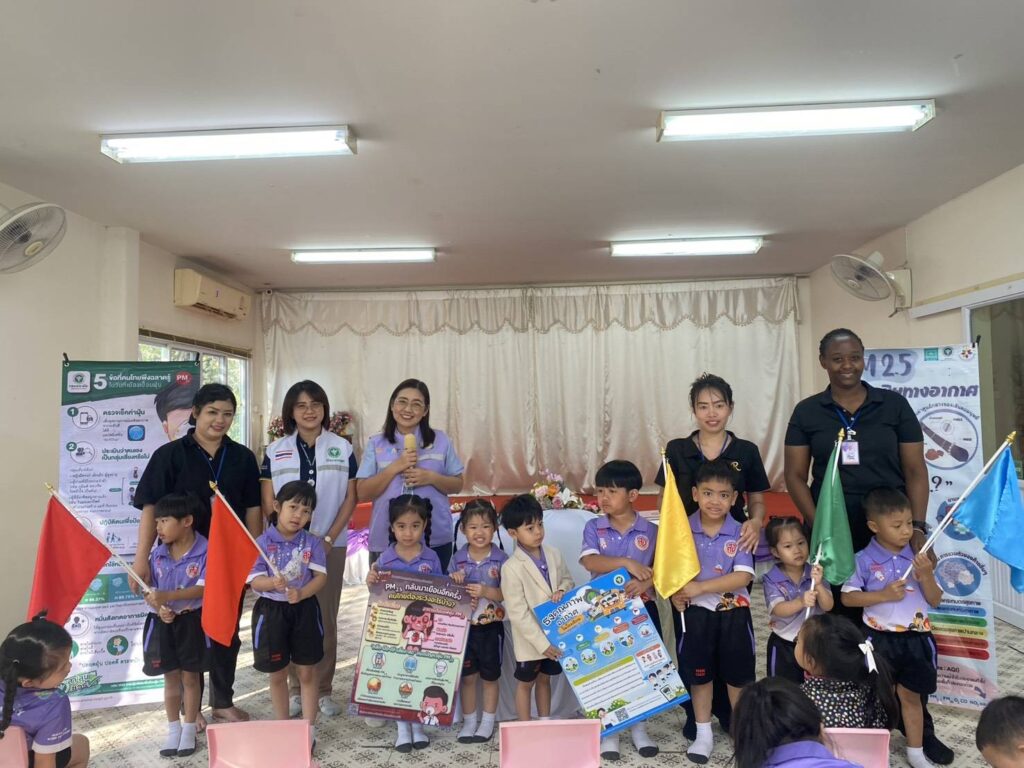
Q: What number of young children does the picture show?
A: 13